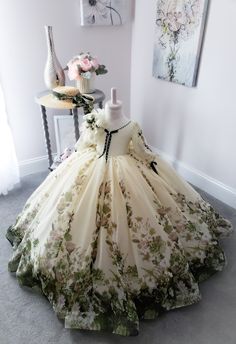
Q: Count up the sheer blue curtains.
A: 0